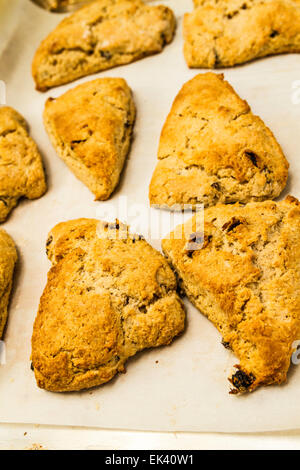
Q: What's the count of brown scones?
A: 8